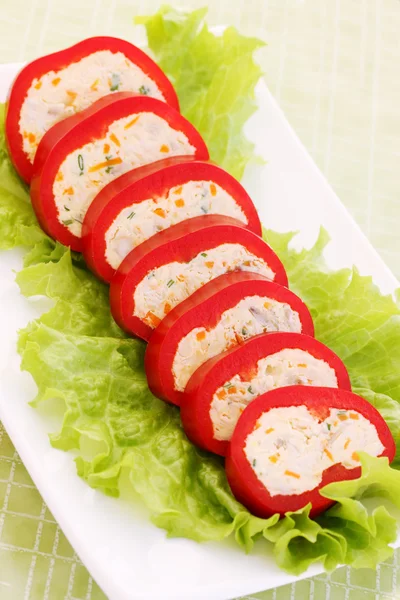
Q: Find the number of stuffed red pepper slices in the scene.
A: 7